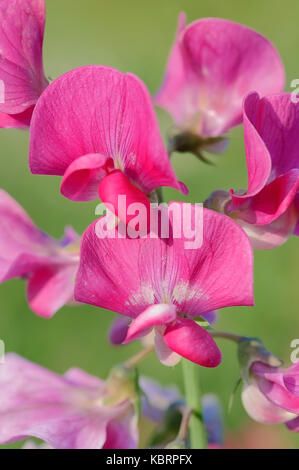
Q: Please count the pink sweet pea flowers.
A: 8